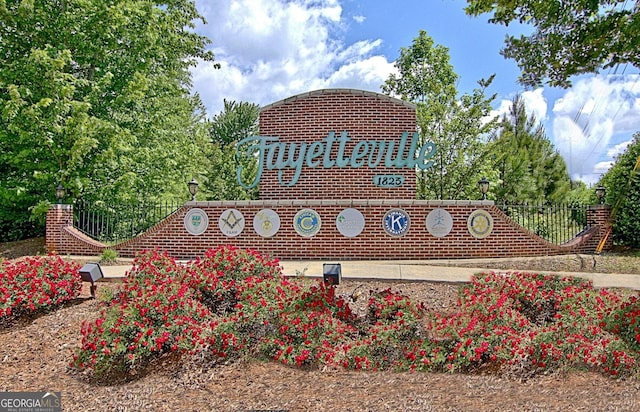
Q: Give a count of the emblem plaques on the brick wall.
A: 8